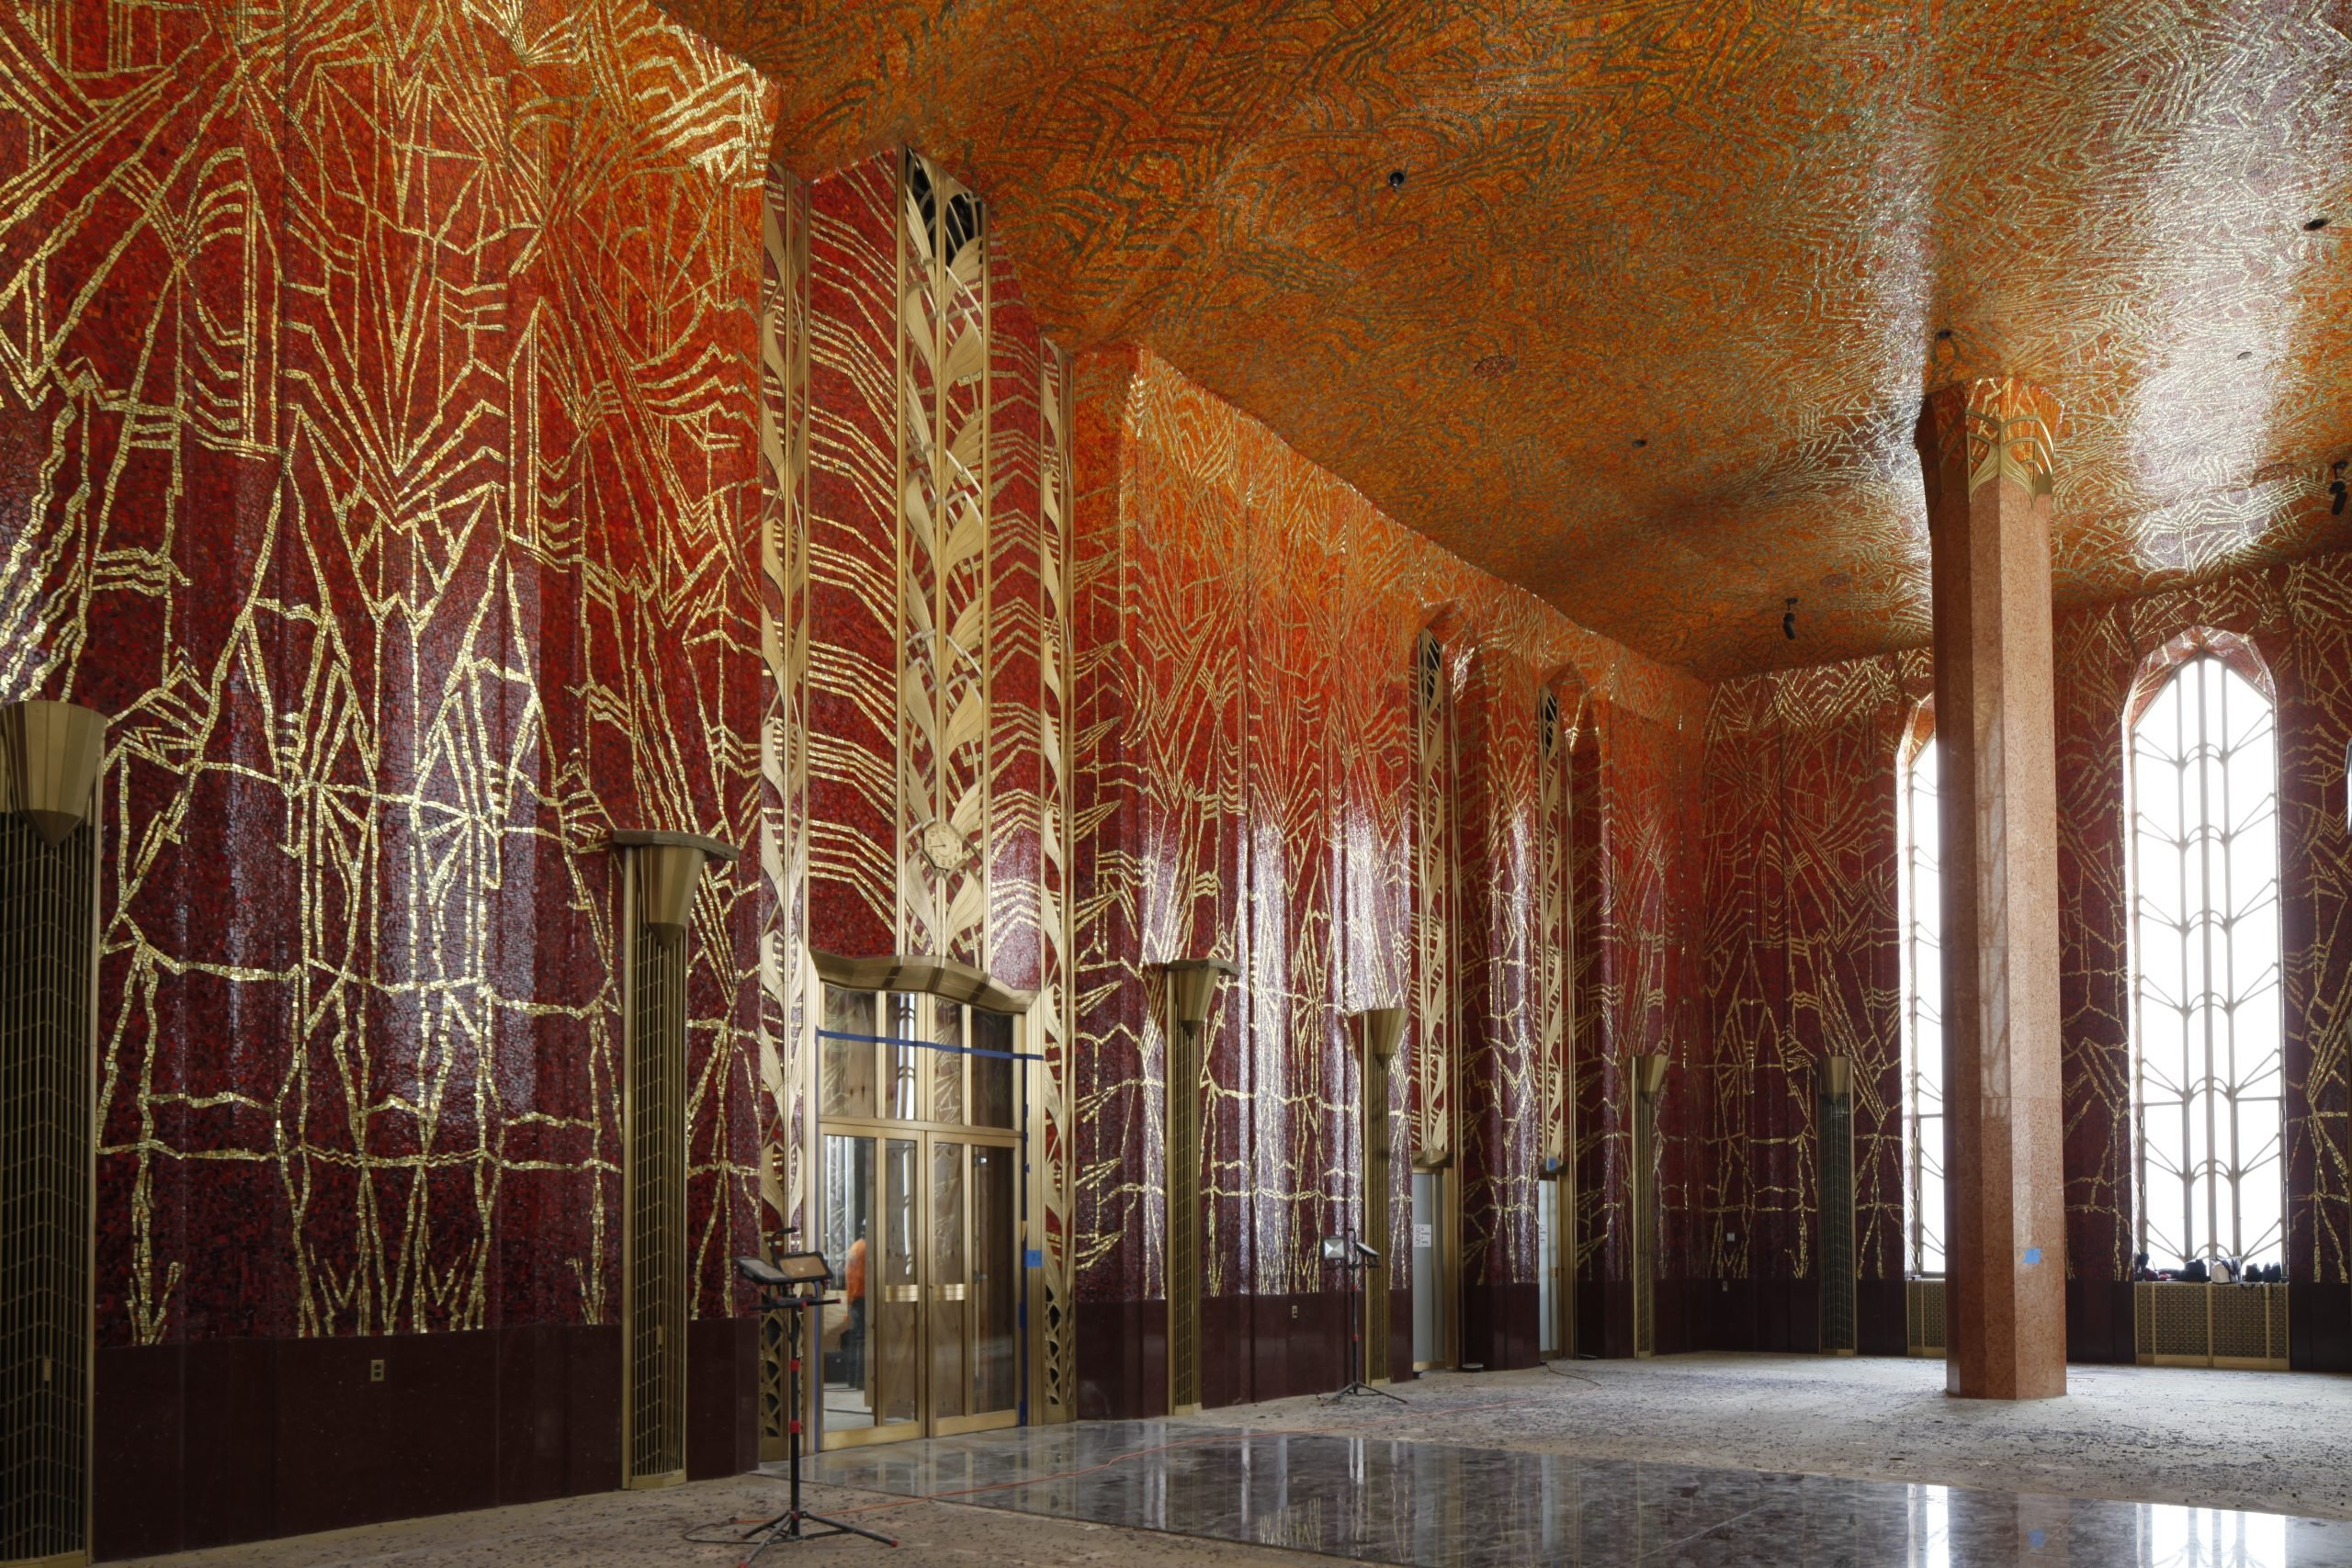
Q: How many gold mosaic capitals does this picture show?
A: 1